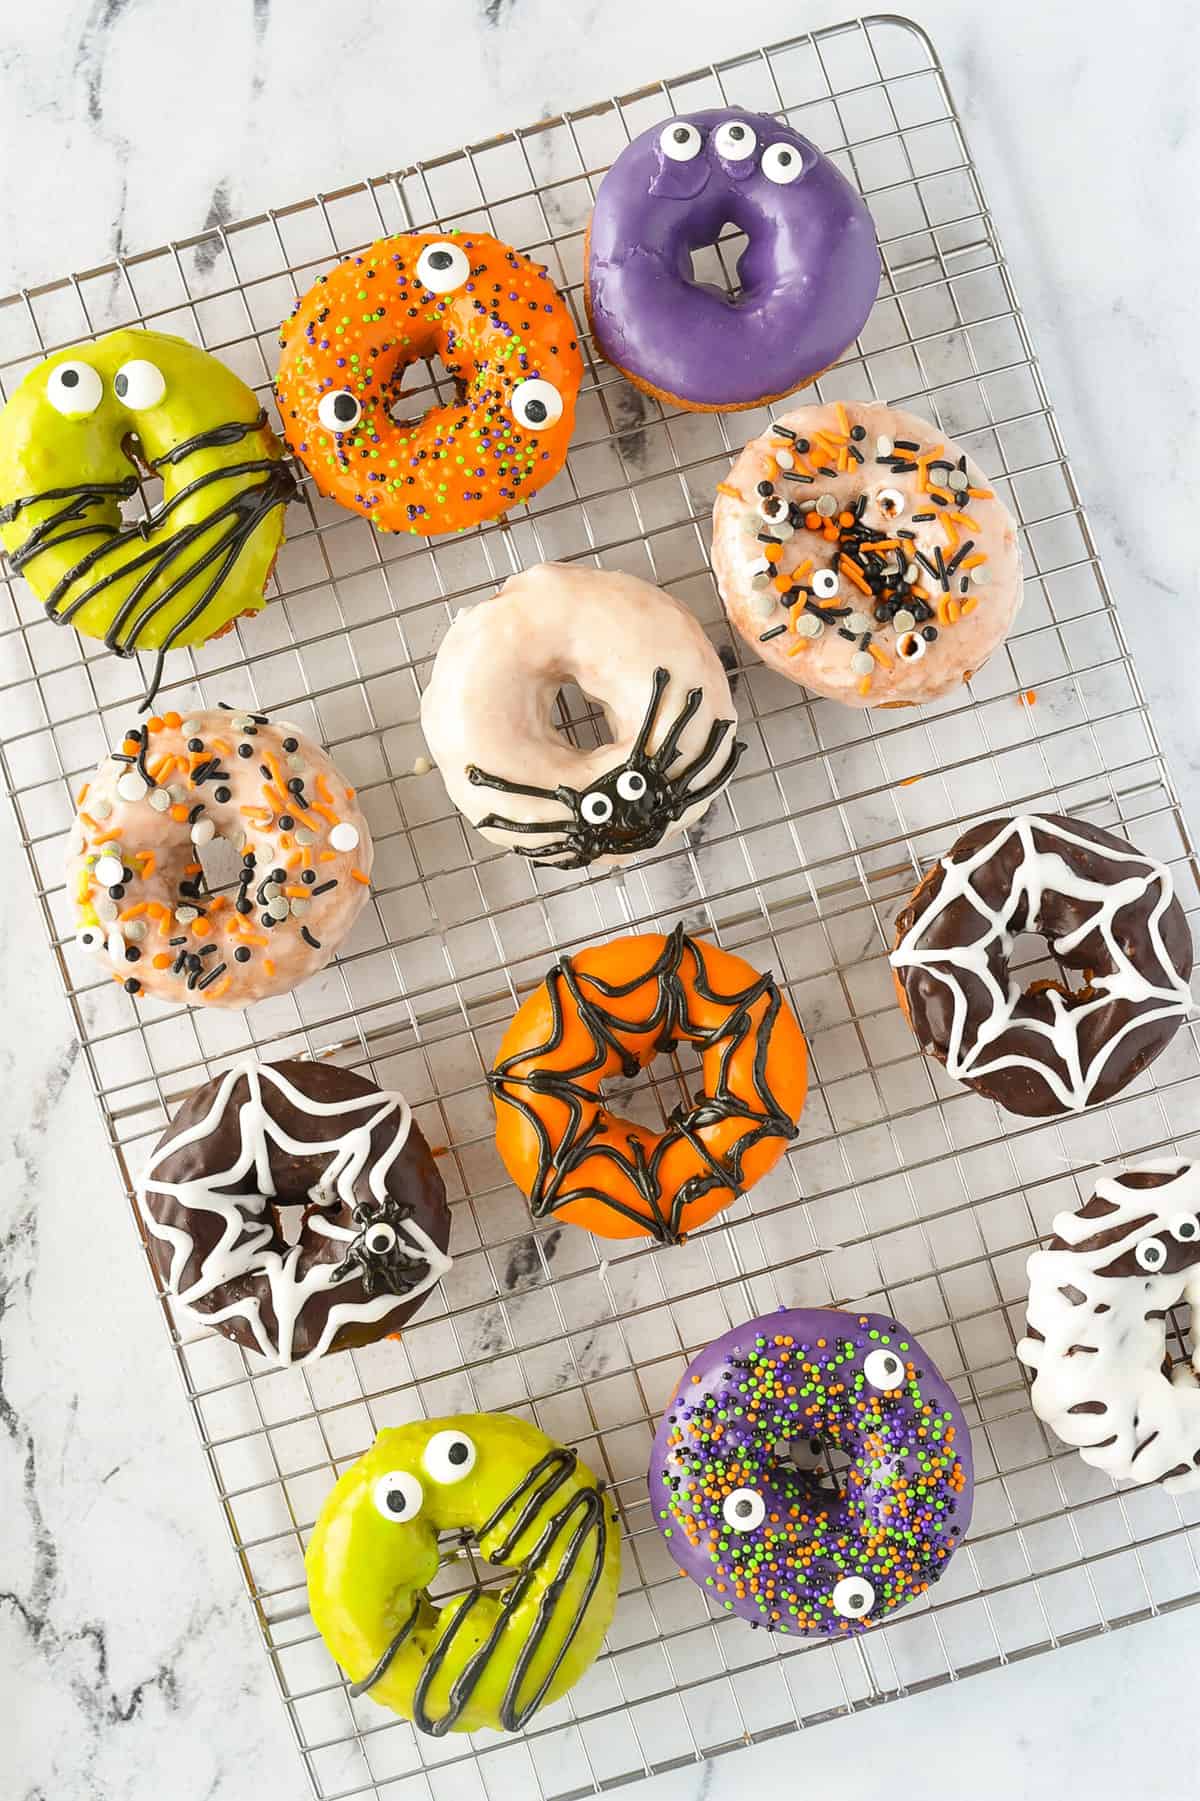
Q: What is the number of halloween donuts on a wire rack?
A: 12